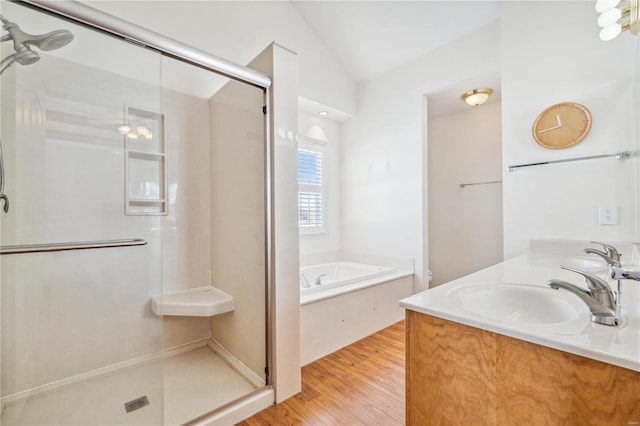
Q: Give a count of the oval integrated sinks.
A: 2